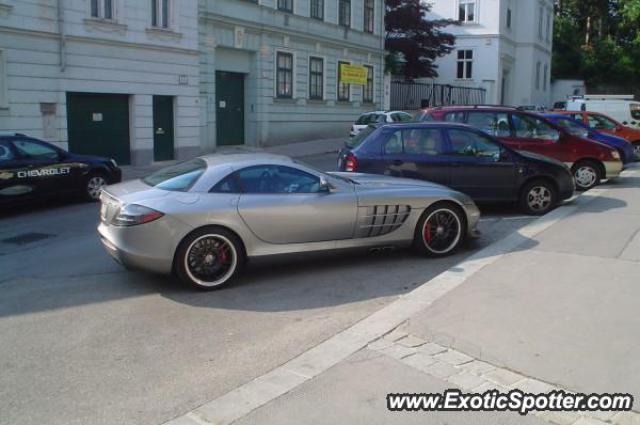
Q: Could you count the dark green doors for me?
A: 3